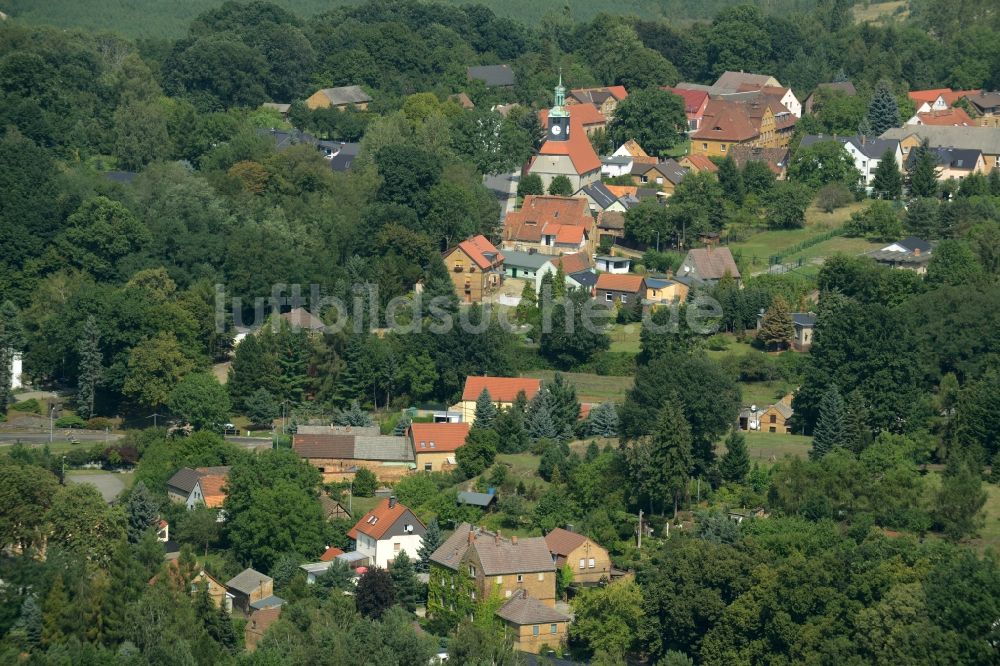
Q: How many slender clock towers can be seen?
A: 1